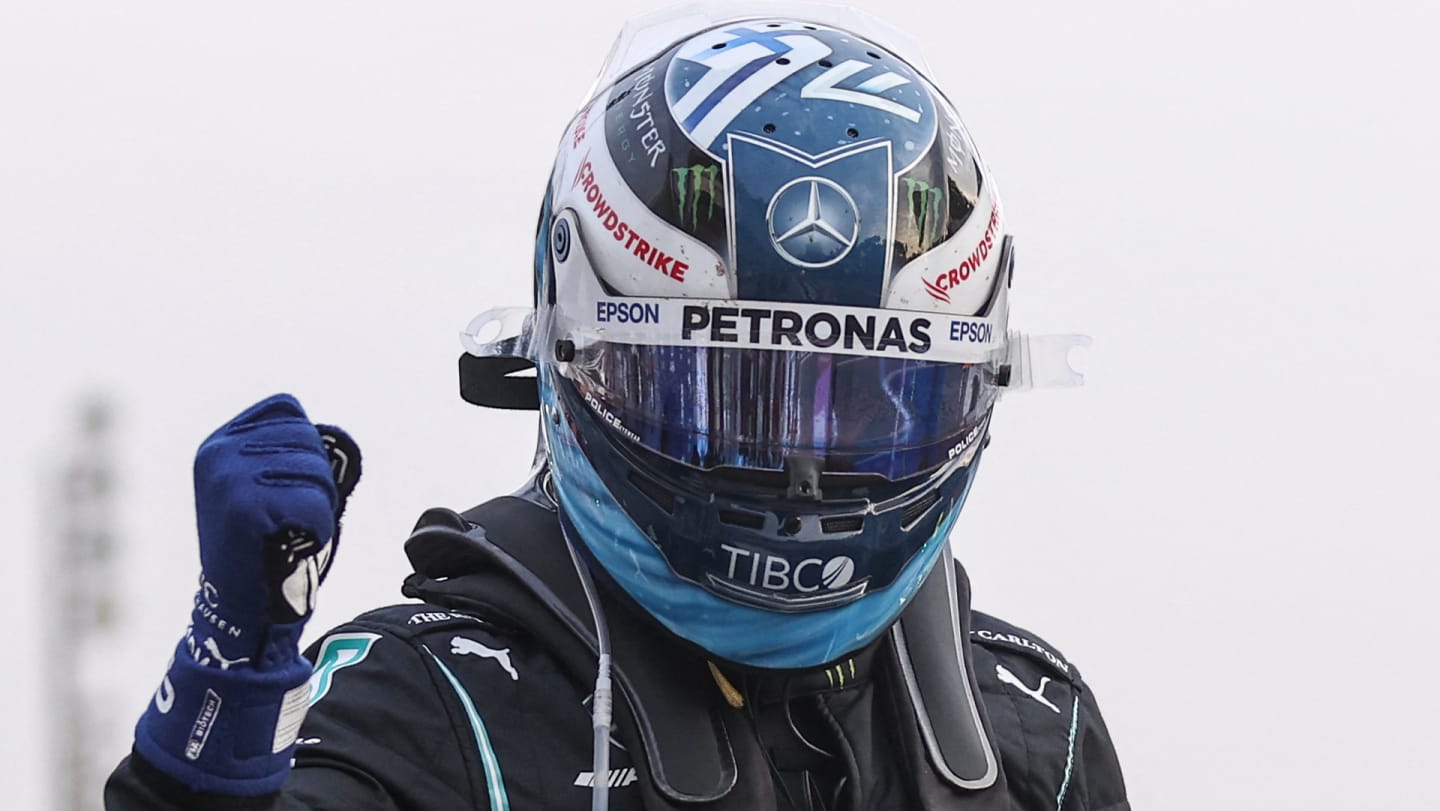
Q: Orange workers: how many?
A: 0